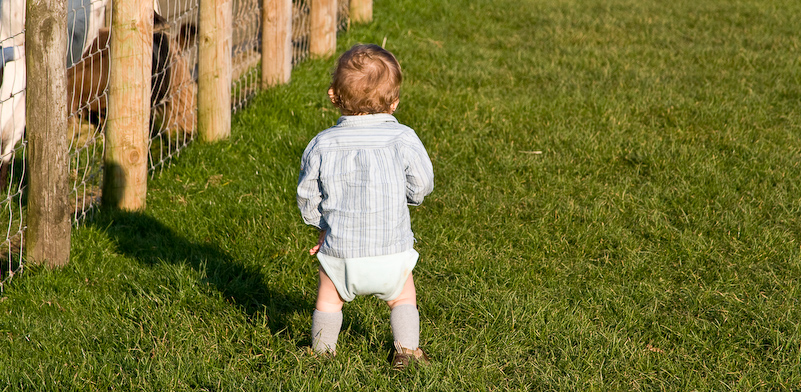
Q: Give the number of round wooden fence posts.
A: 6